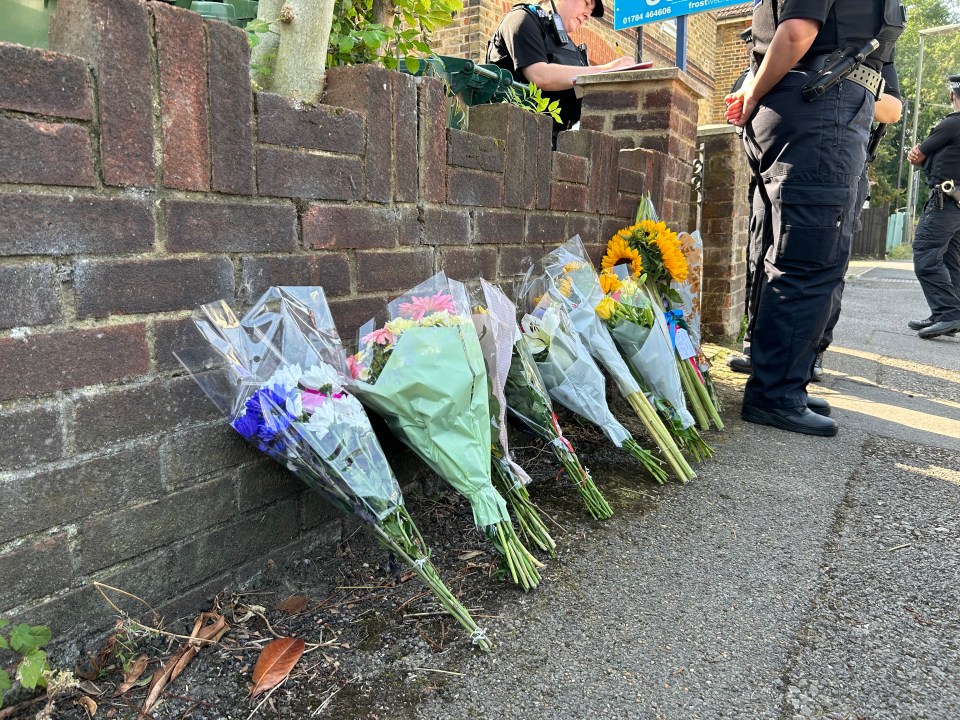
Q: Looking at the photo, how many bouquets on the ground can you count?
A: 9